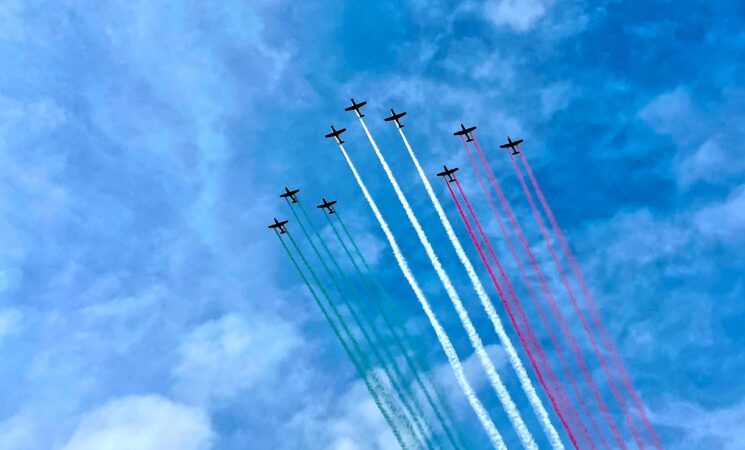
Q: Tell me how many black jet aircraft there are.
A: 9